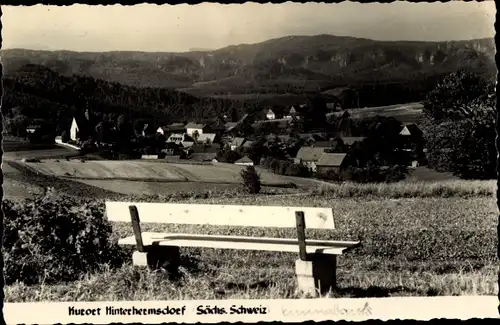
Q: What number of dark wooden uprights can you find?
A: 2